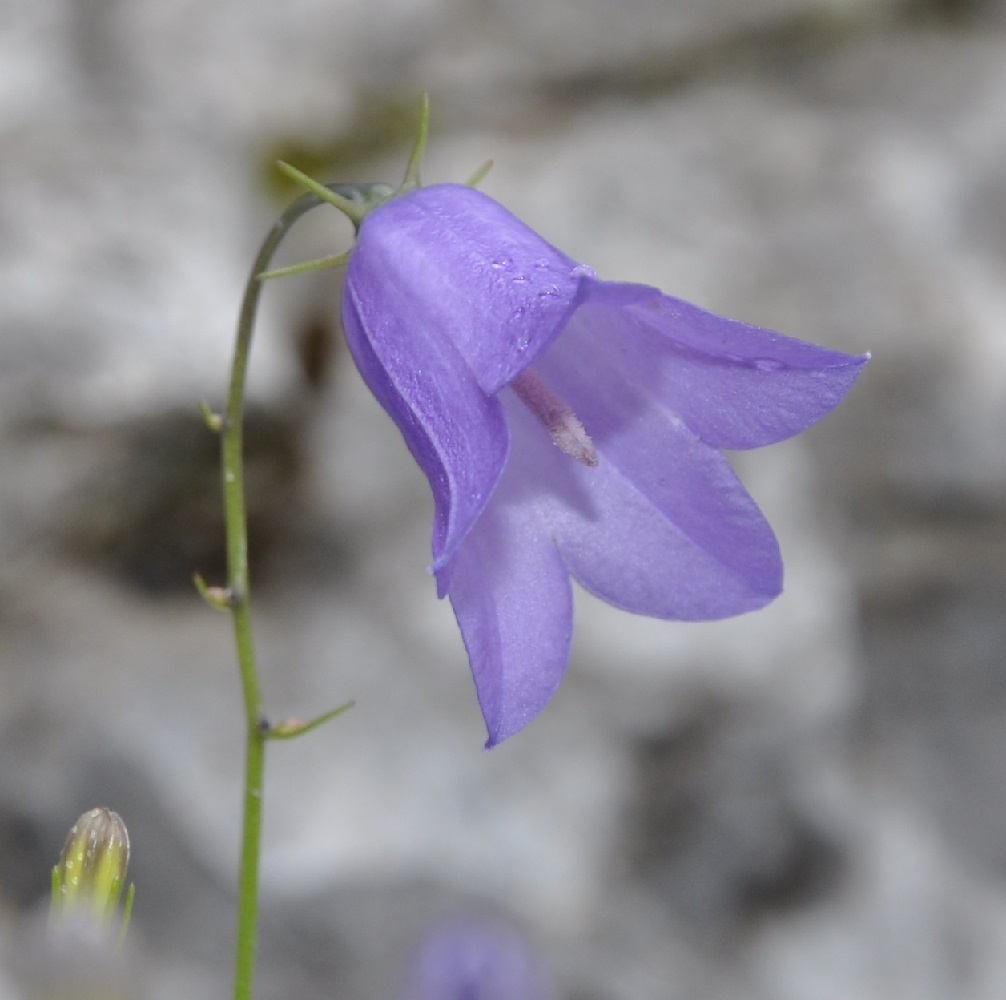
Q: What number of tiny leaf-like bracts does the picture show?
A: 3